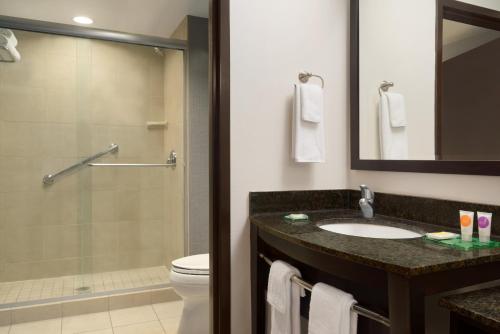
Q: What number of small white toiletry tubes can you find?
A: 2